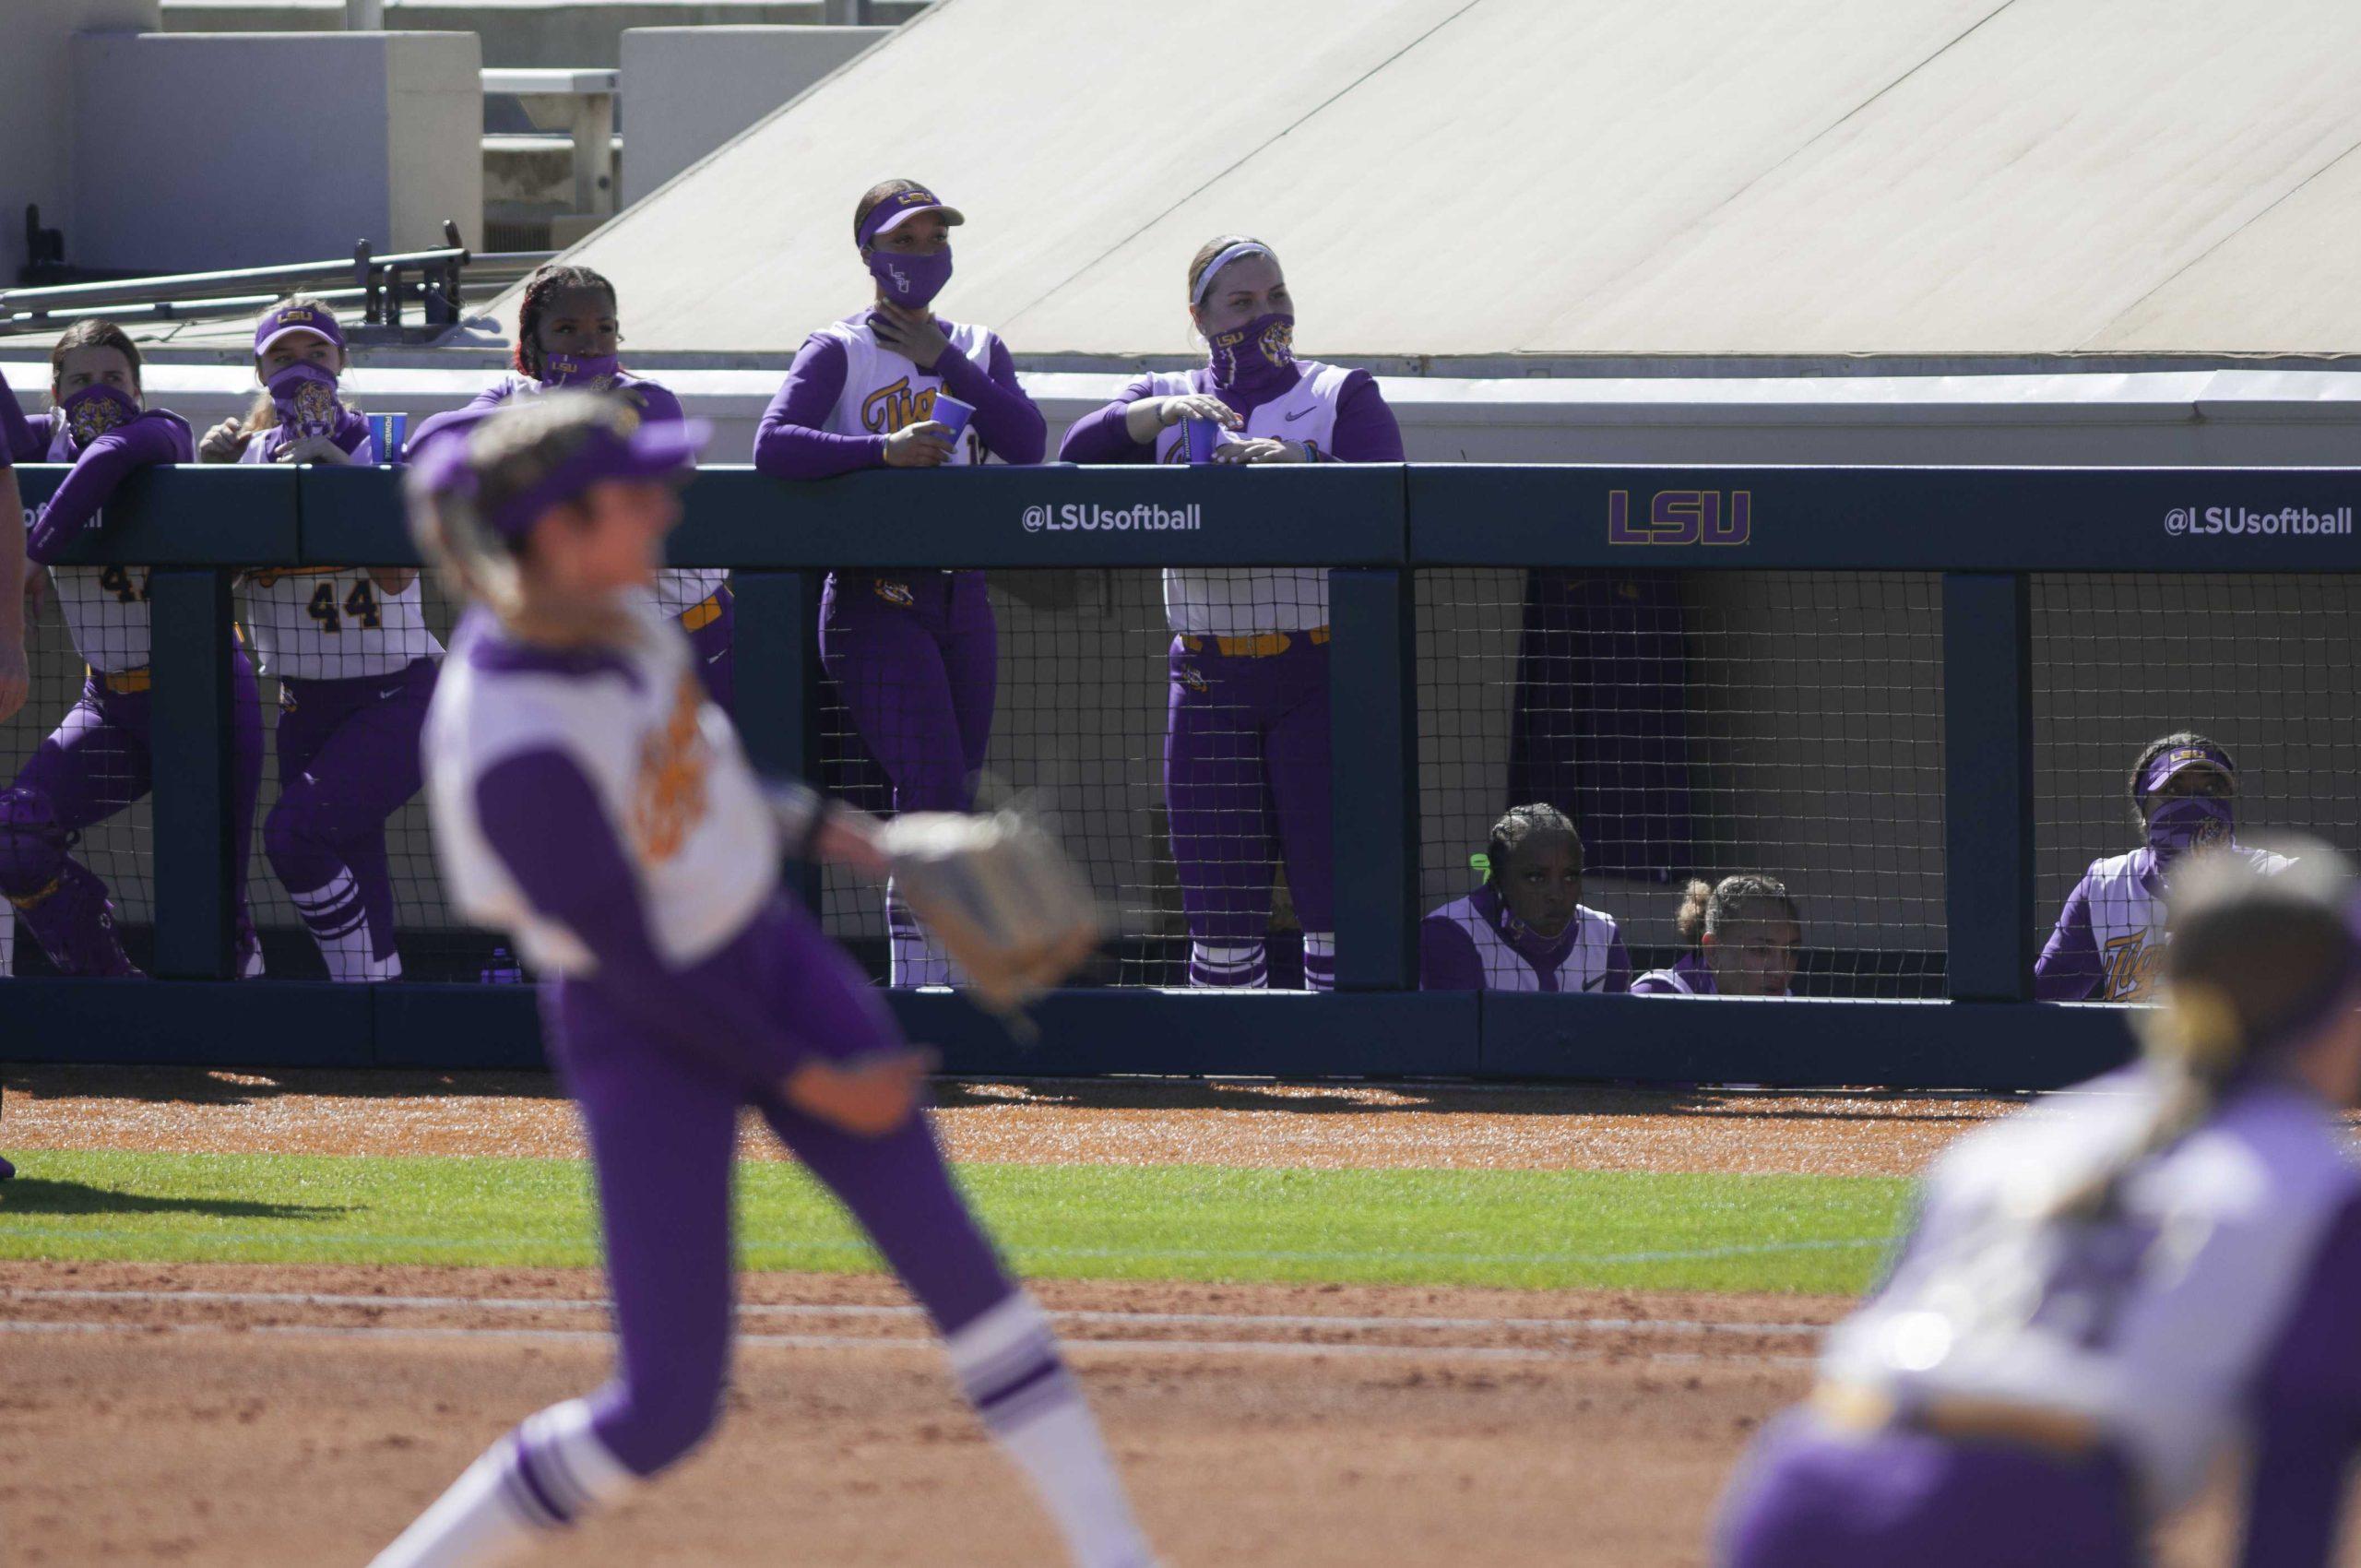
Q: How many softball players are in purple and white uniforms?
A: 10